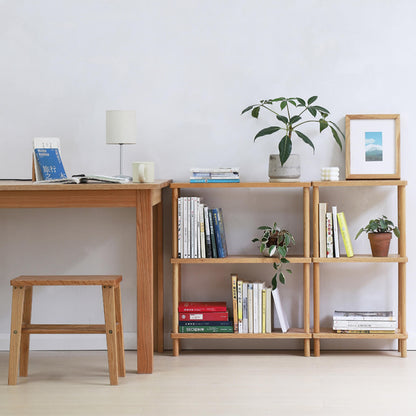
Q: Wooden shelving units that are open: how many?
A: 2